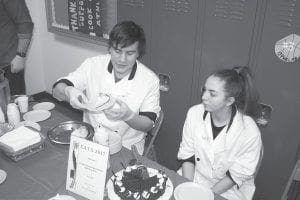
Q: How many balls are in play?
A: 0